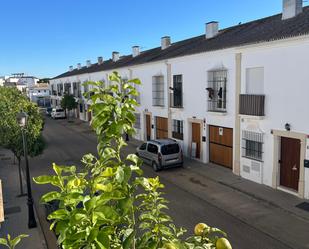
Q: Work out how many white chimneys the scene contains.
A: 9